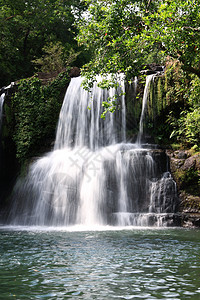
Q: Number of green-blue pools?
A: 1